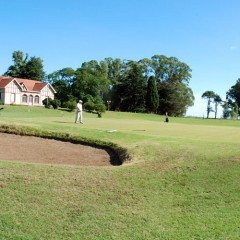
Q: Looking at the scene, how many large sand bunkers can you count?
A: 1